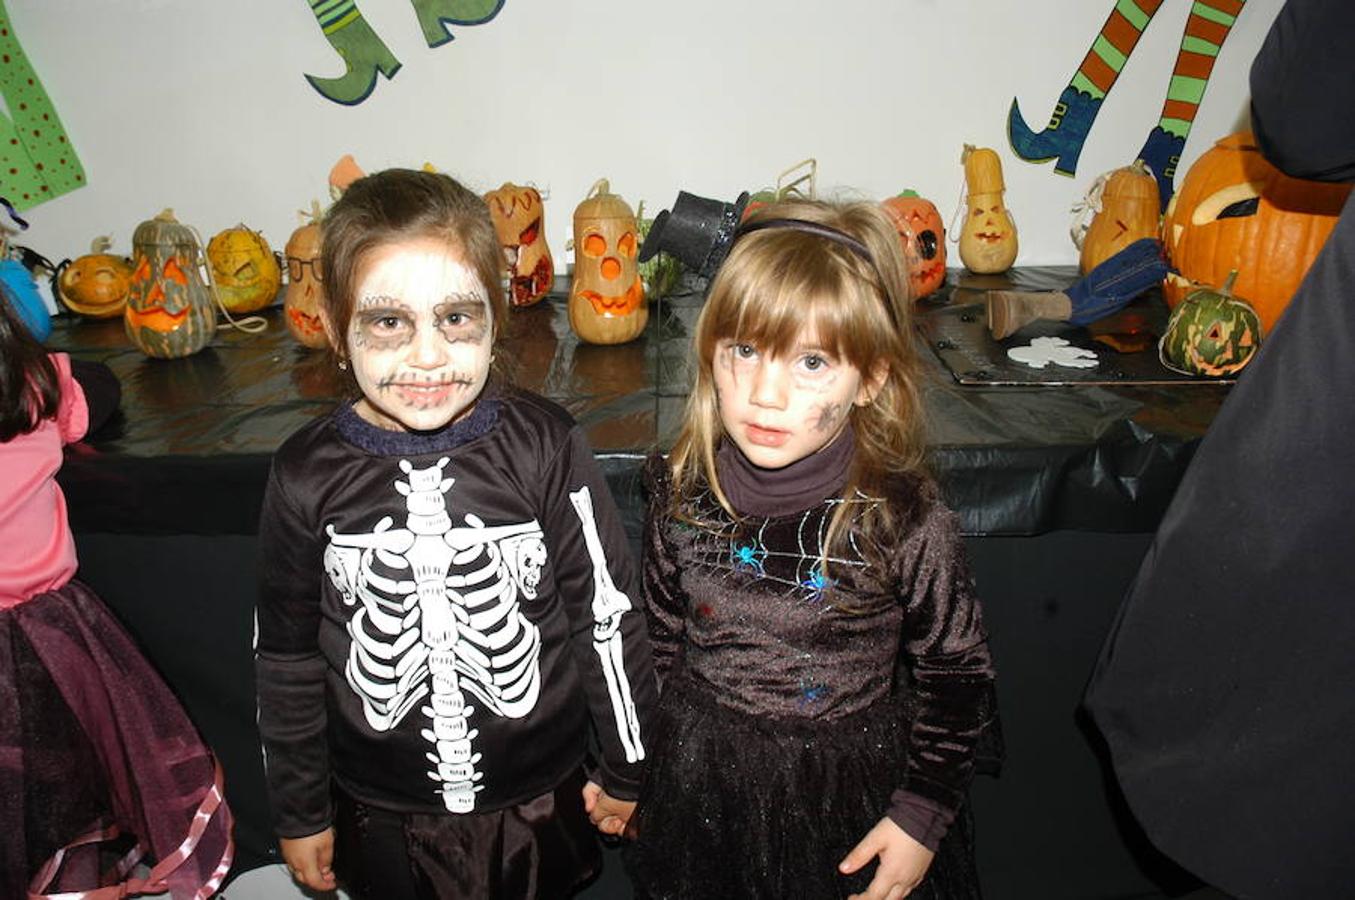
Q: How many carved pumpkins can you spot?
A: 11